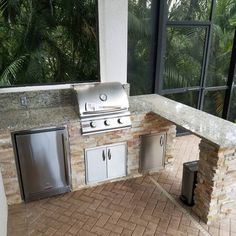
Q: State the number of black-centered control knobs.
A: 3